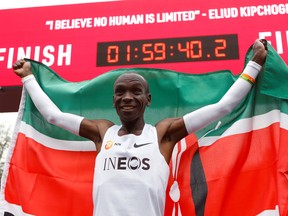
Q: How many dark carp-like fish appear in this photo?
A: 0